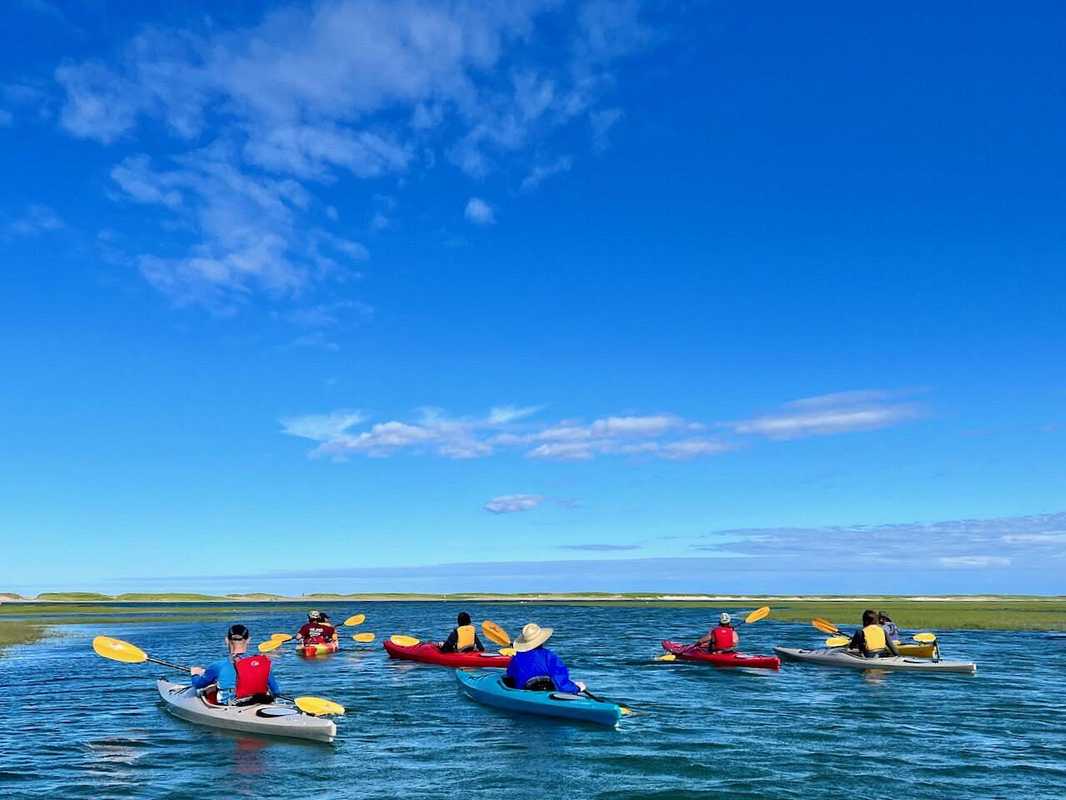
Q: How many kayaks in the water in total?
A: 7